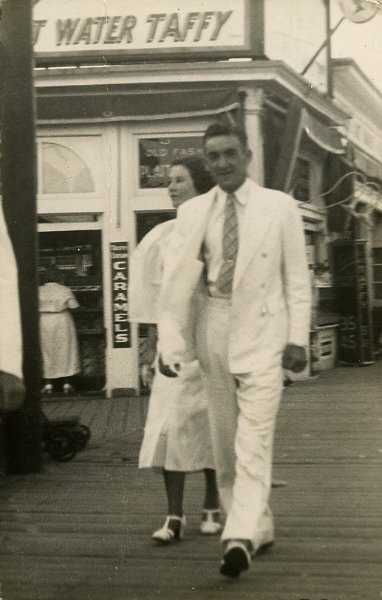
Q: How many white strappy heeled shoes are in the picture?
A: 2